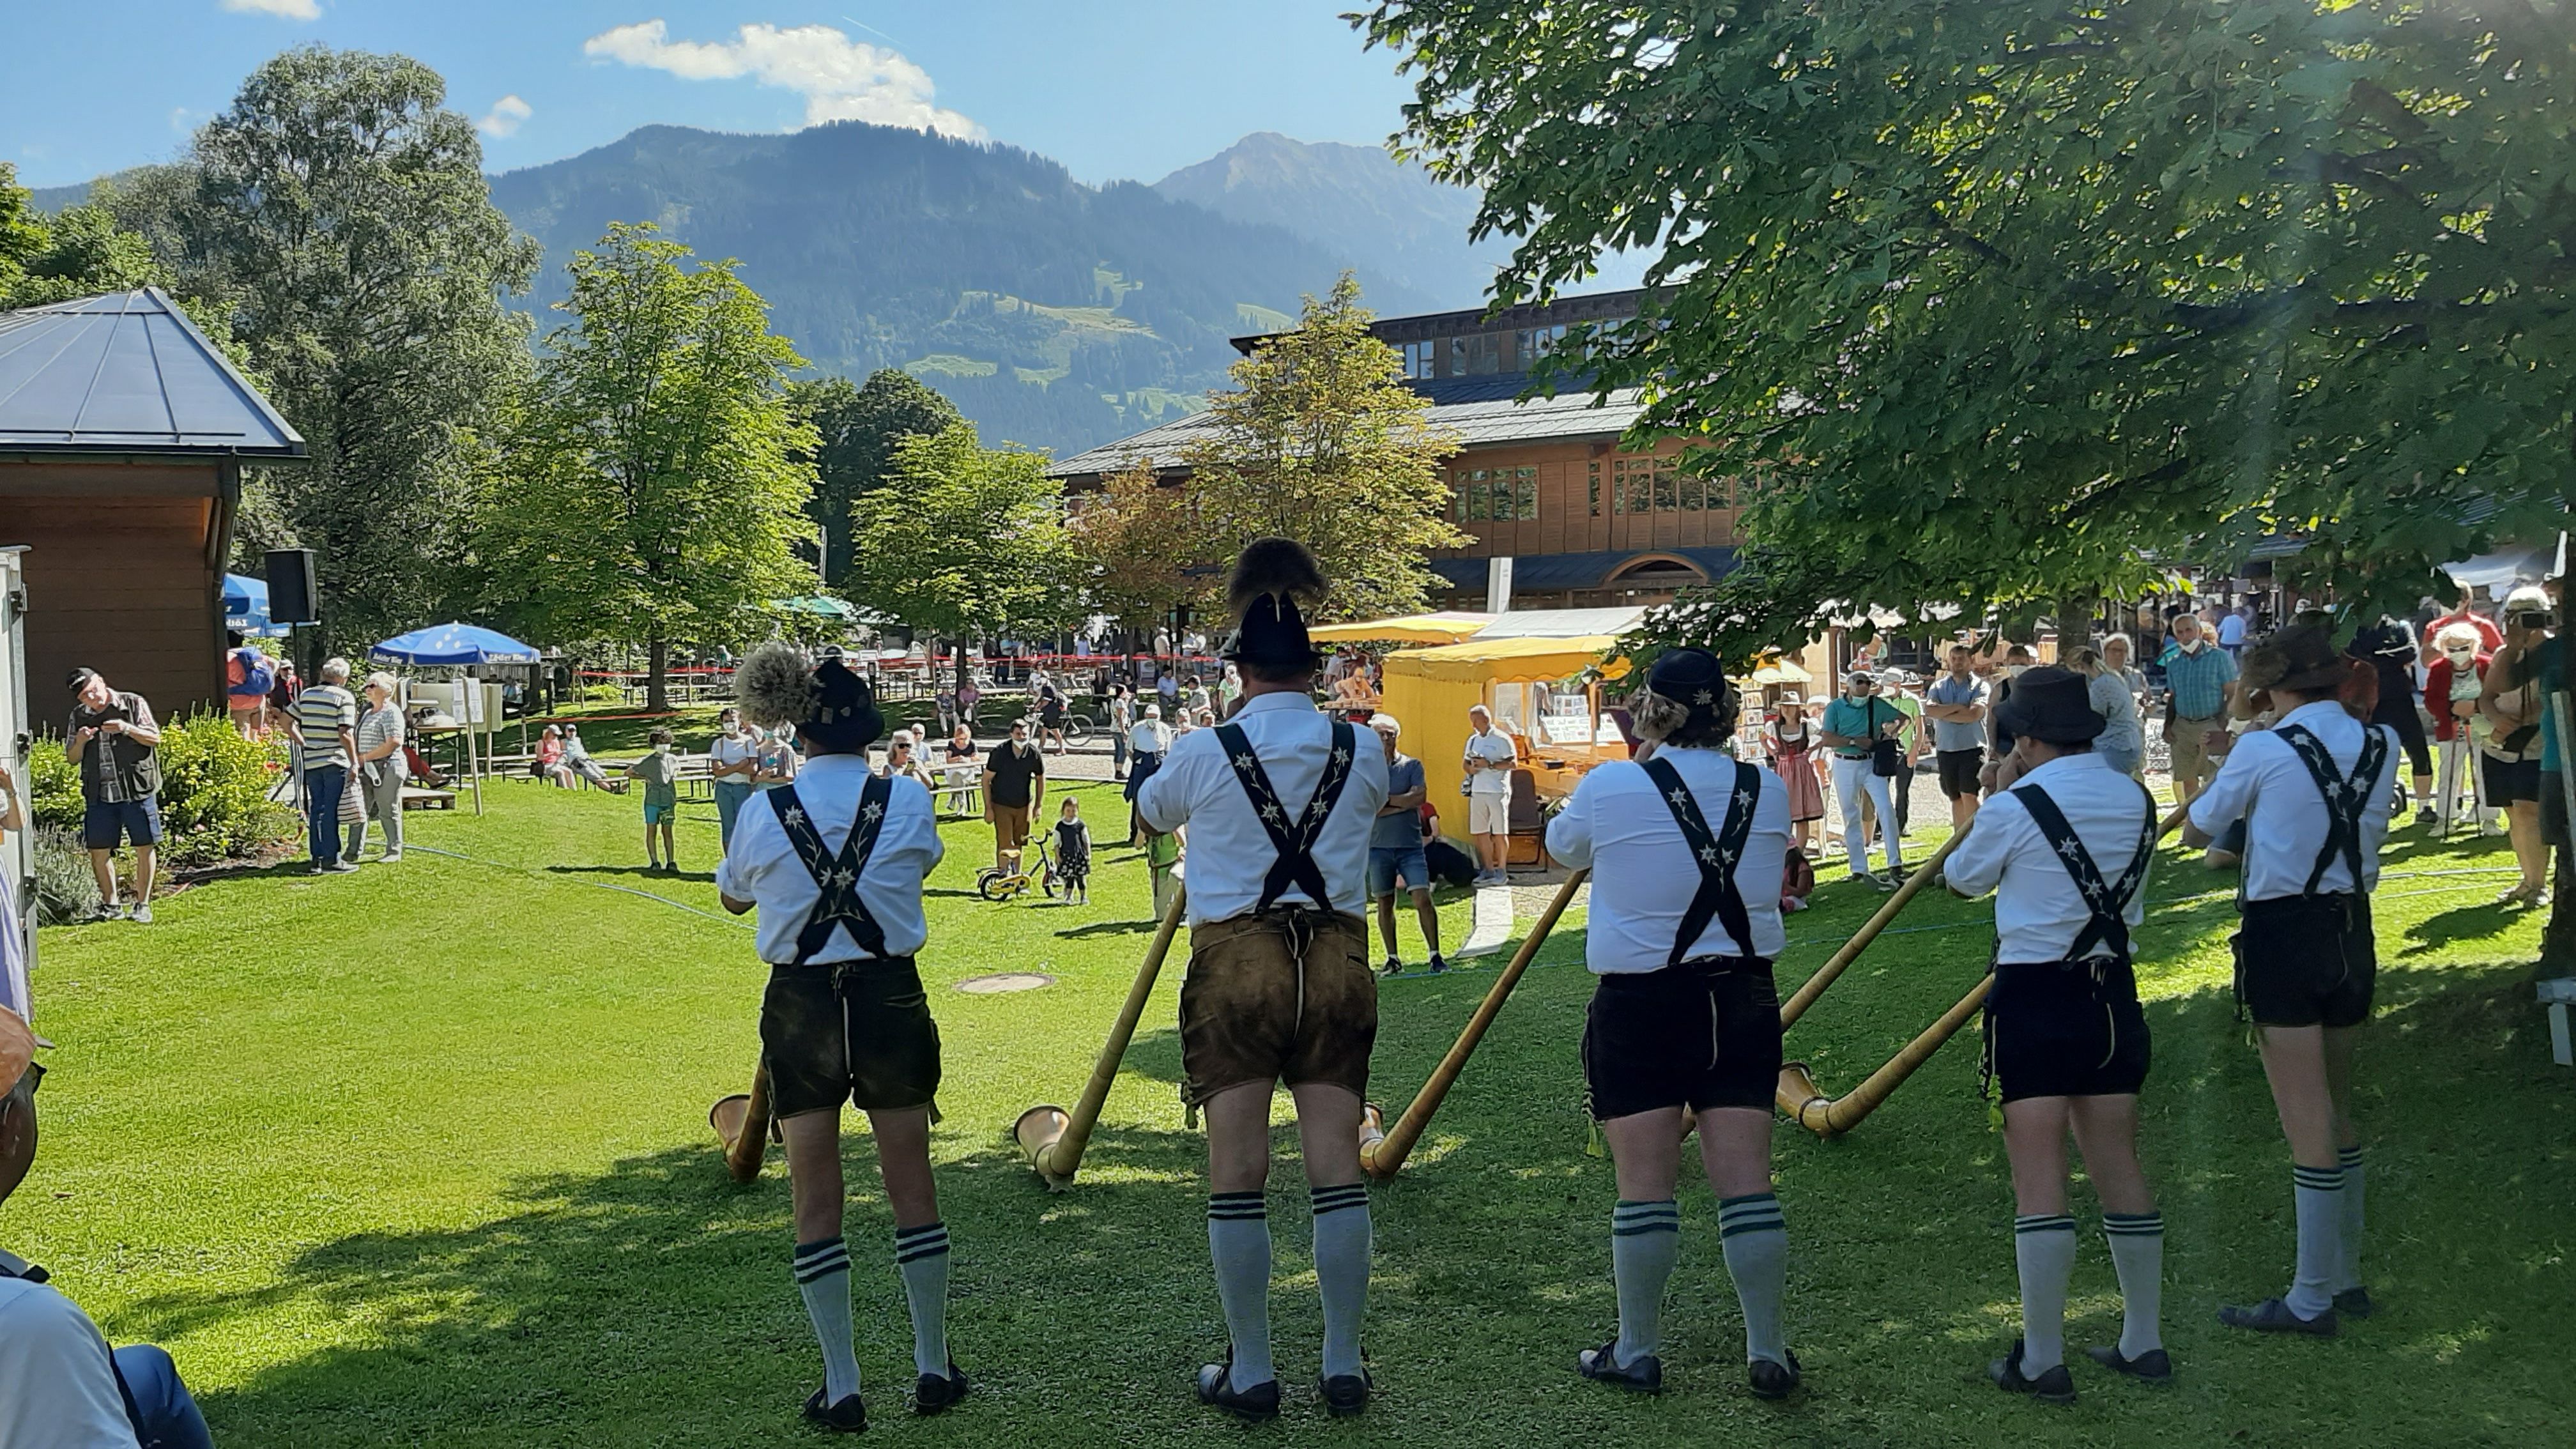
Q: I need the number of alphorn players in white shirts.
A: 5